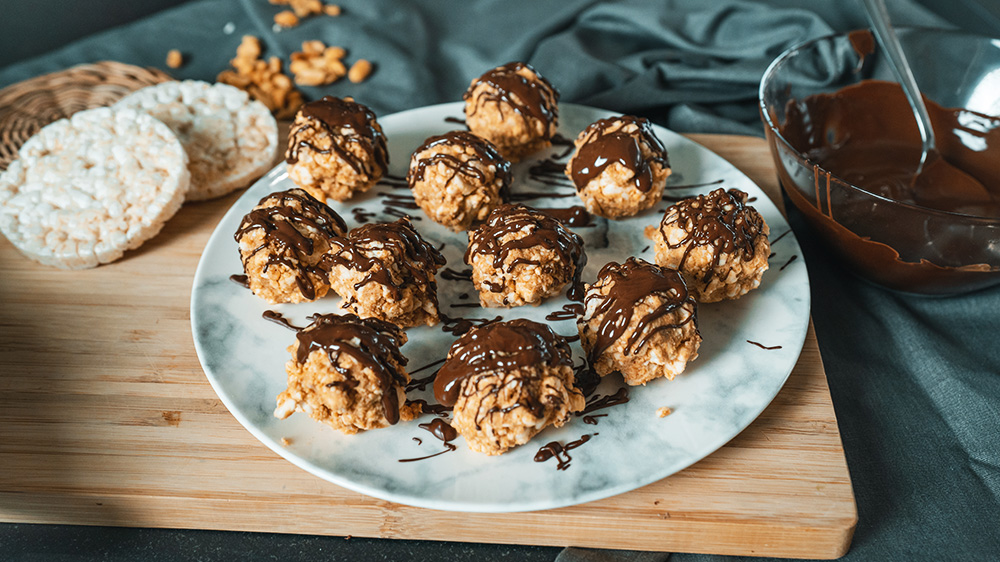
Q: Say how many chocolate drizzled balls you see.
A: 11